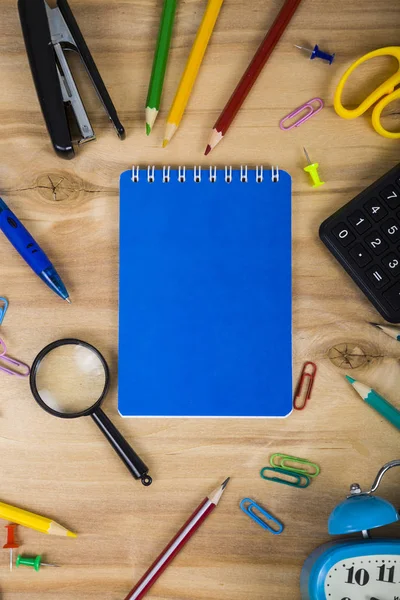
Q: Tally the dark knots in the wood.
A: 2